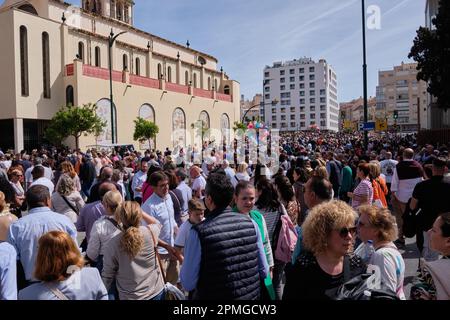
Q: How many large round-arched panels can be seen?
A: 5